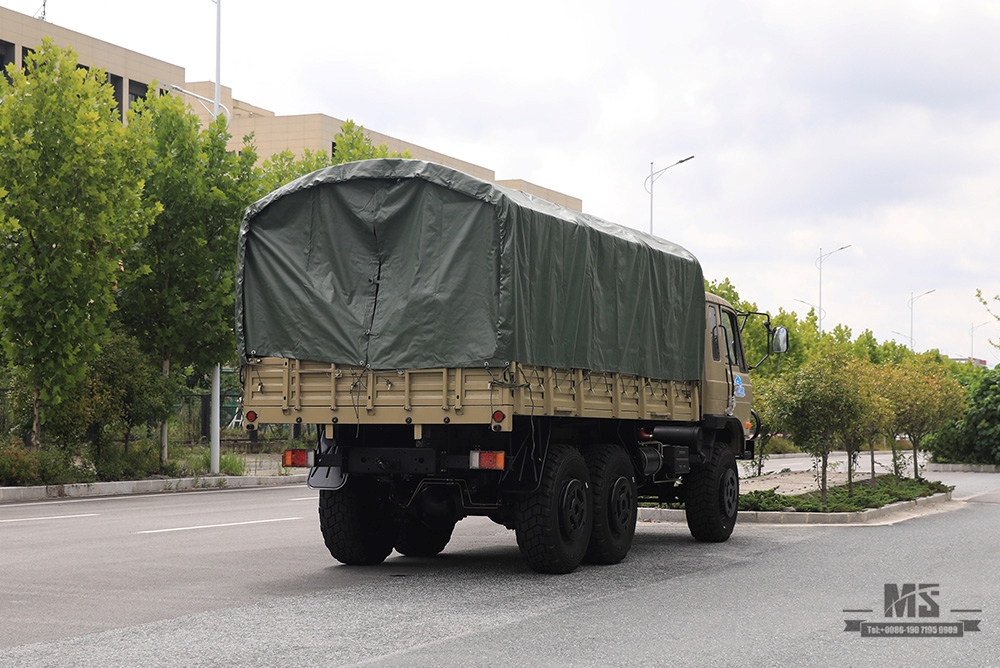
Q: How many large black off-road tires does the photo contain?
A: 5